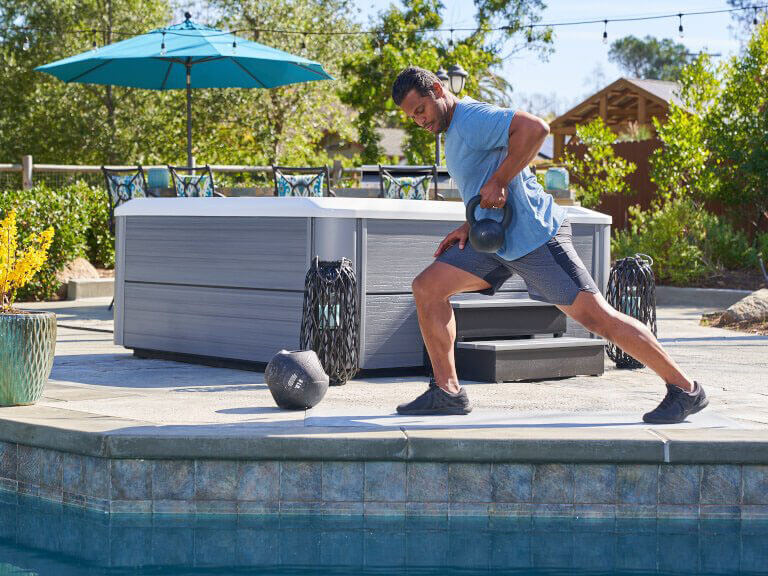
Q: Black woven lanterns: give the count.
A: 2